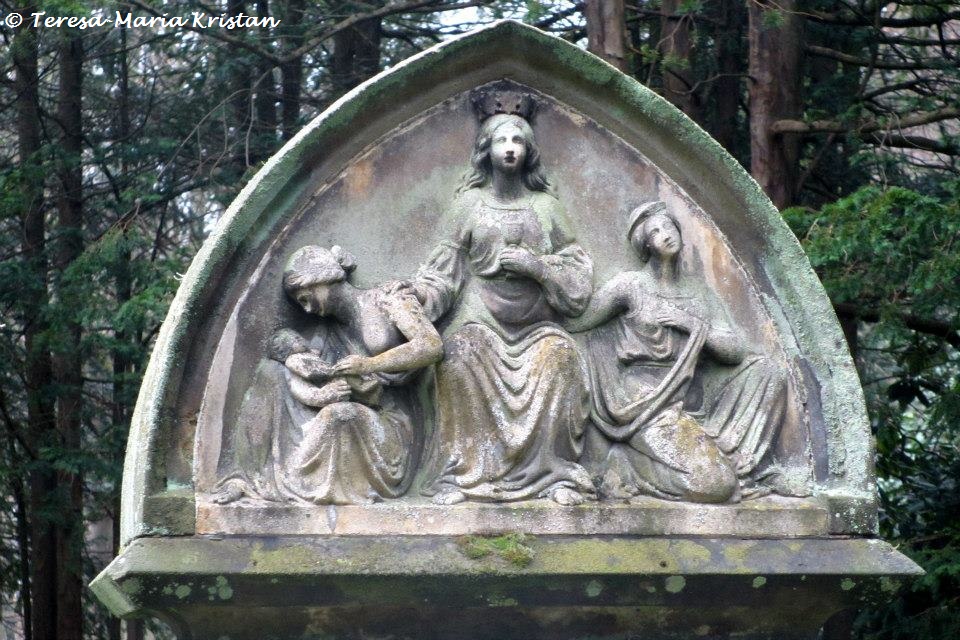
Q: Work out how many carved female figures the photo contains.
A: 3